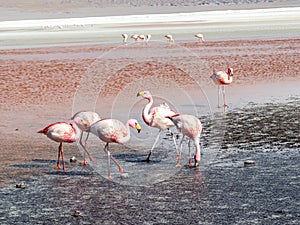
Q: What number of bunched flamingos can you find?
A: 5